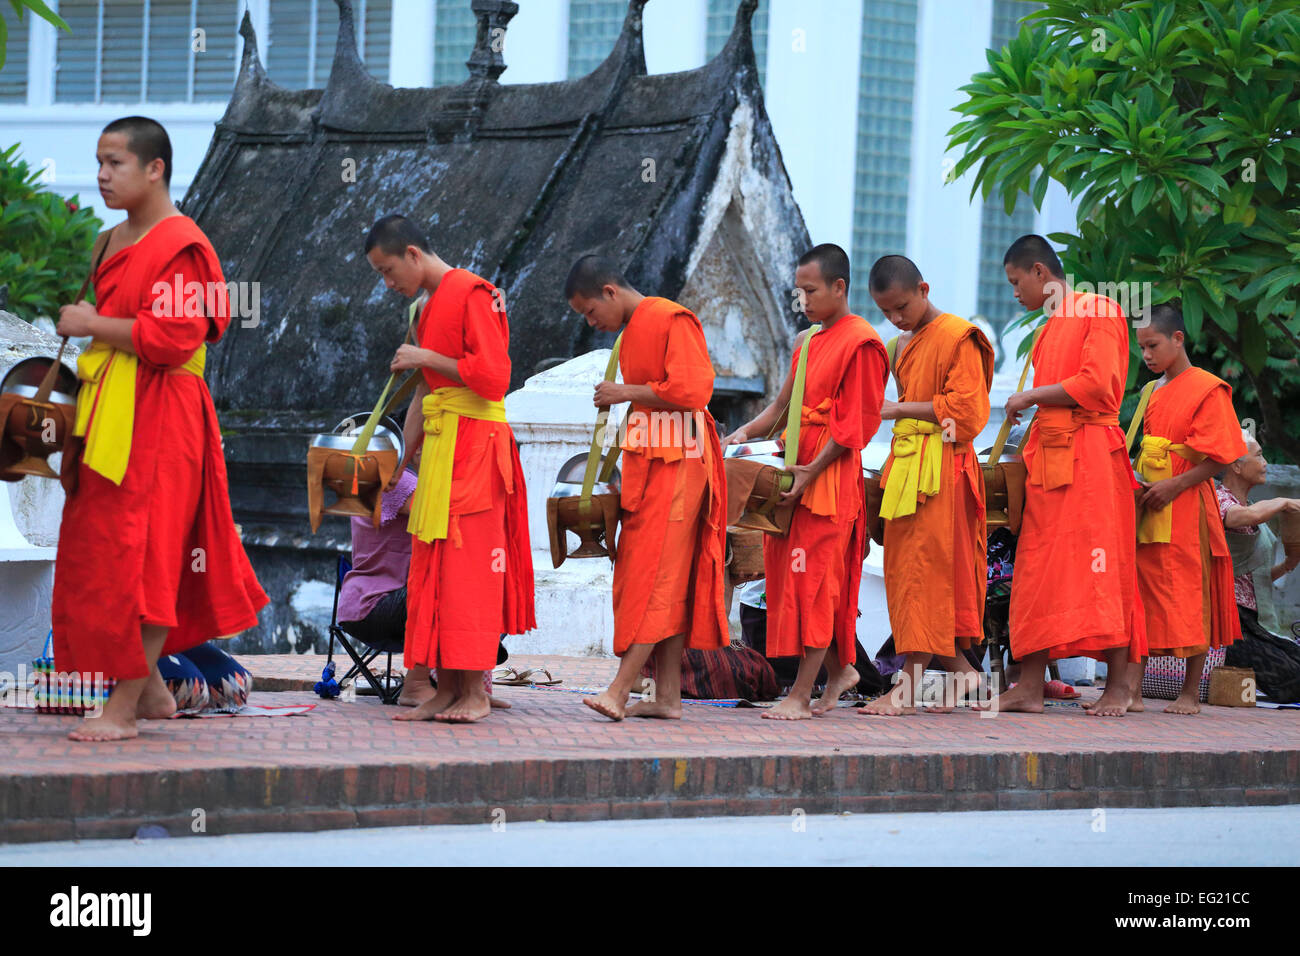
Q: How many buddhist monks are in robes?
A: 7